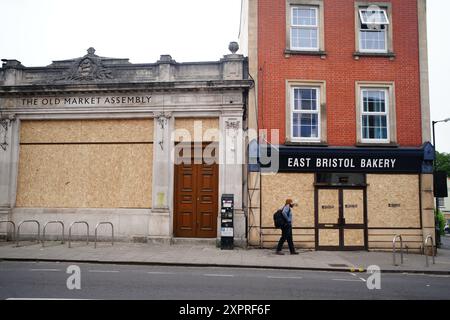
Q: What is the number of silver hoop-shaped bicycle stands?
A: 7